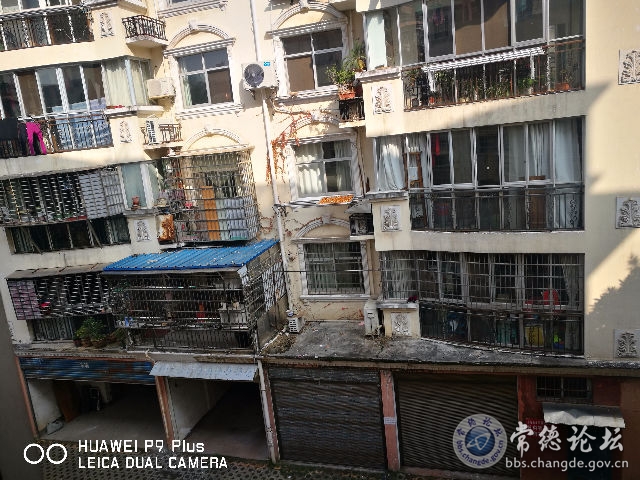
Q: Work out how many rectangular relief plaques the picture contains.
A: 9